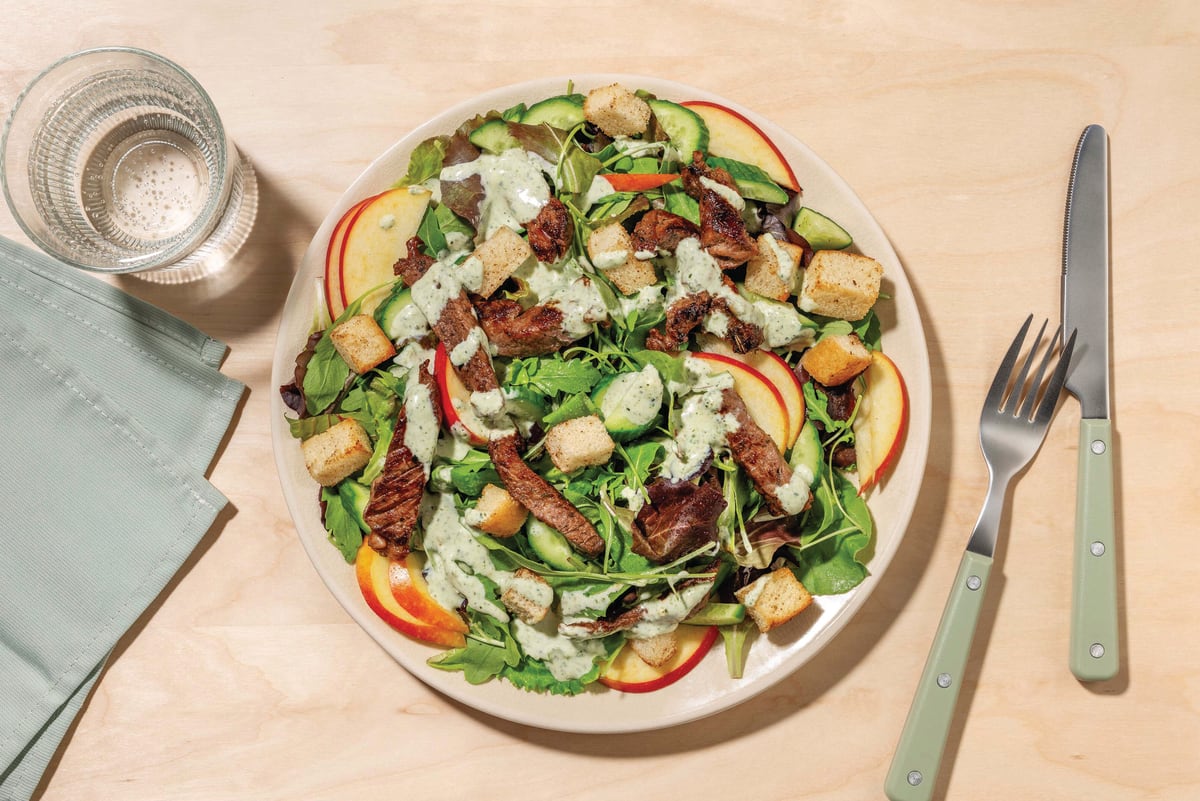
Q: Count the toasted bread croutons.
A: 13